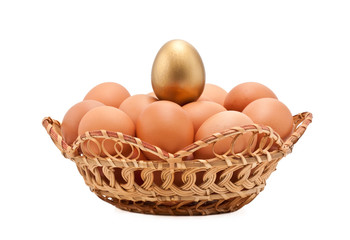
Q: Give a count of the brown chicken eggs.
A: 11